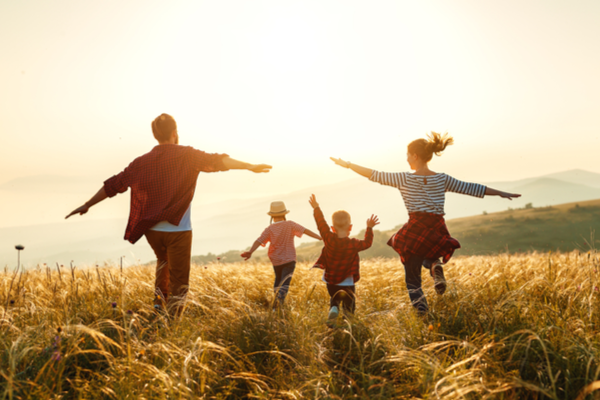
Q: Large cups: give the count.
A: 0